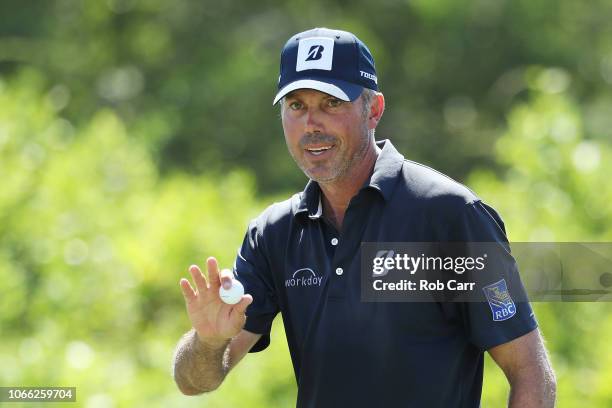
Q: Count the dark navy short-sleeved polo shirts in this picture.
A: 1